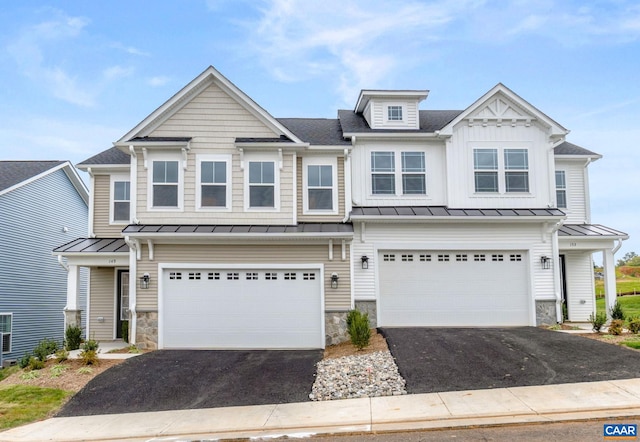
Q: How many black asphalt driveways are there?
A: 2